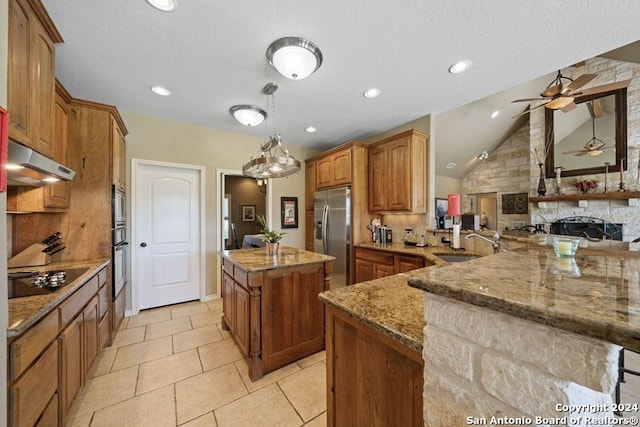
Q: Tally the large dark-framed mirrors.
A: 1